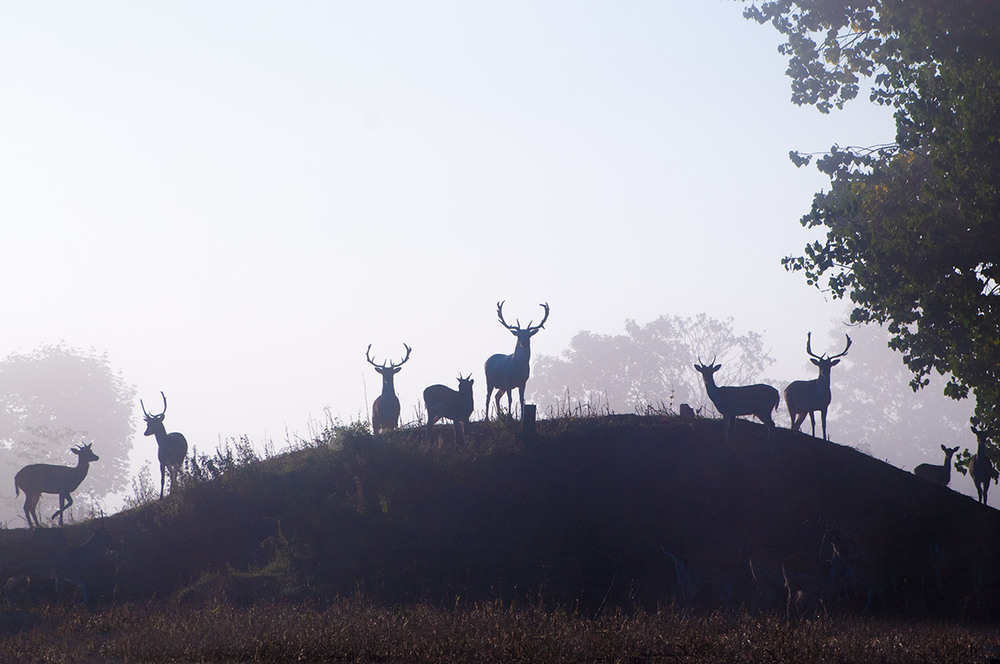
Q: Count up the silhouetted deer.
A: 9